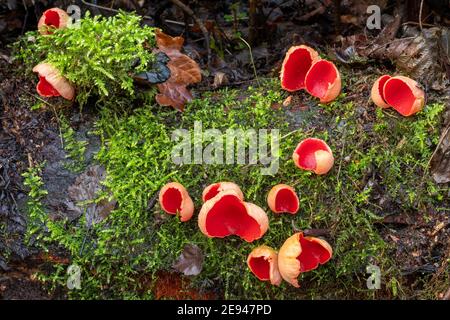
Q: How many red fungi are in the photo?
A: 13